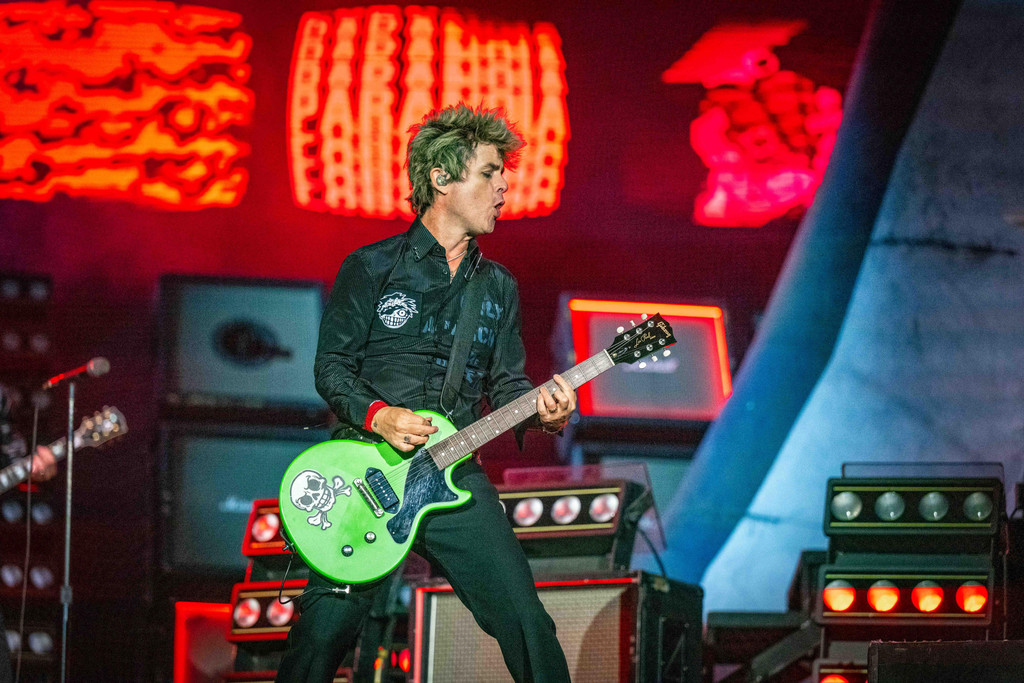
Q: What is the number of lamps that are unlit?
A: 4